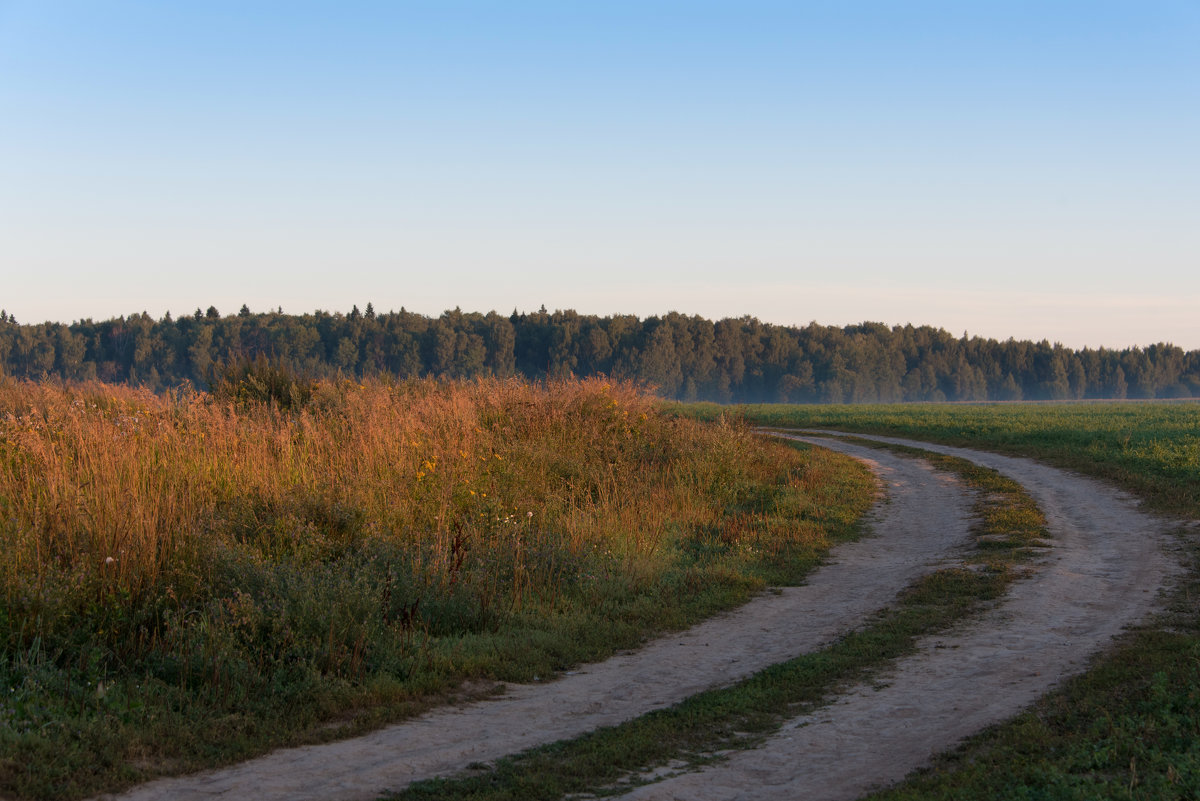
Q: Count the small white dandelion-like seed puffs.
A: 2